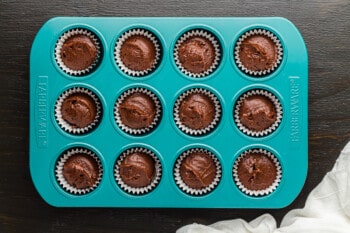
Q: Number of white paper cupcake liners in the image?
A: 12